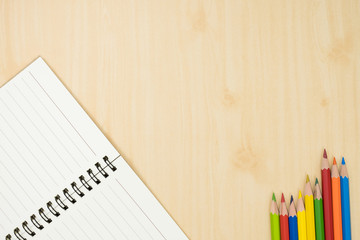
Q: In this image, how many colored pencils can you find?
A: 9